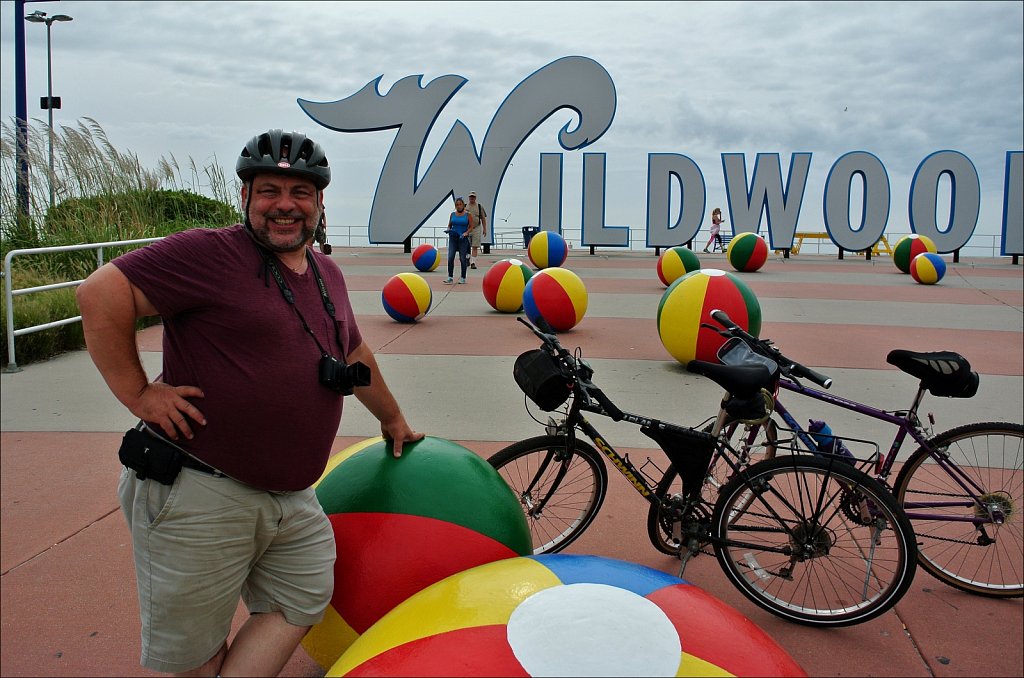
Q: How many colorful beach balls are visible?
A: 12